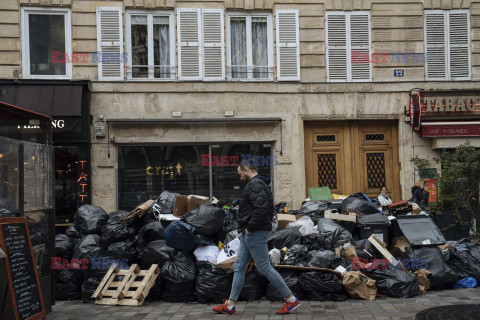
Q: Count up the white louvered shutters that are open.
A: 4